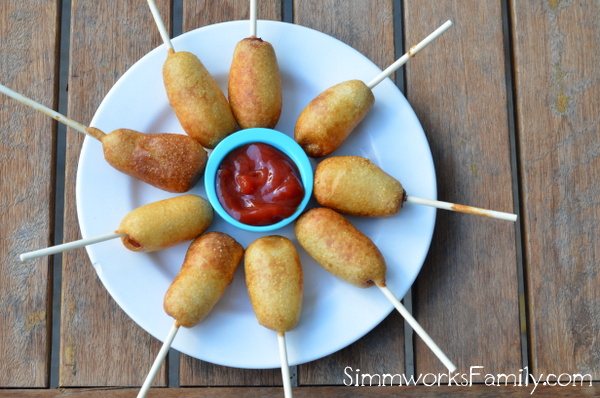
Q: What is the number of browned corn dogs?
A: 9